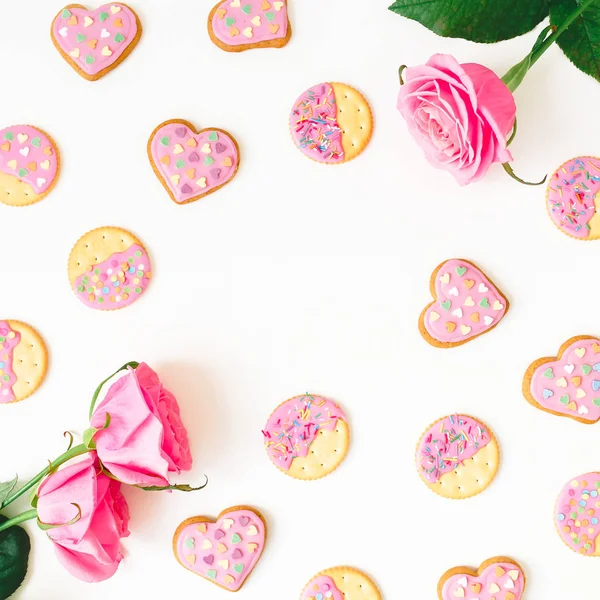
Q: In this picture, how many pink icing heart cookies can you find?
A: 7